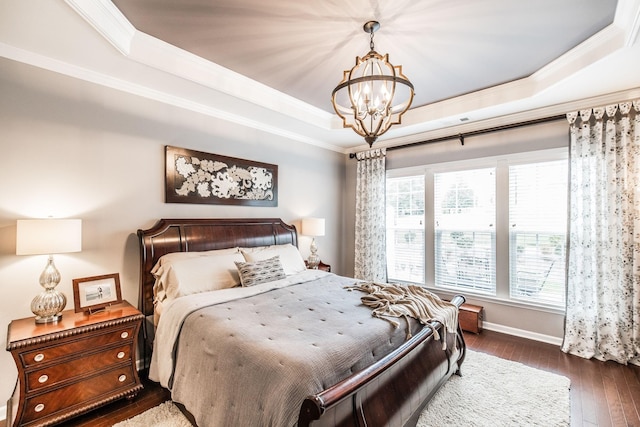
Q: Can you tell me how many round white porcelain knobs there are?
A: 6